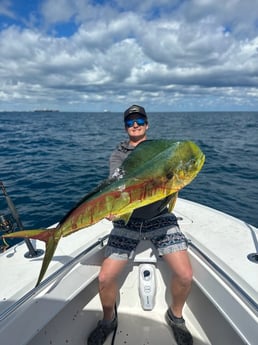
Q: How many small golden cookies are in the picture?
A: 0